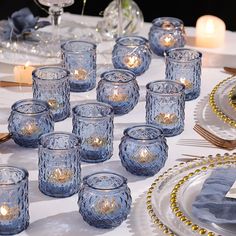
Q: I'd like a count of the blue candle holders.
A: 13